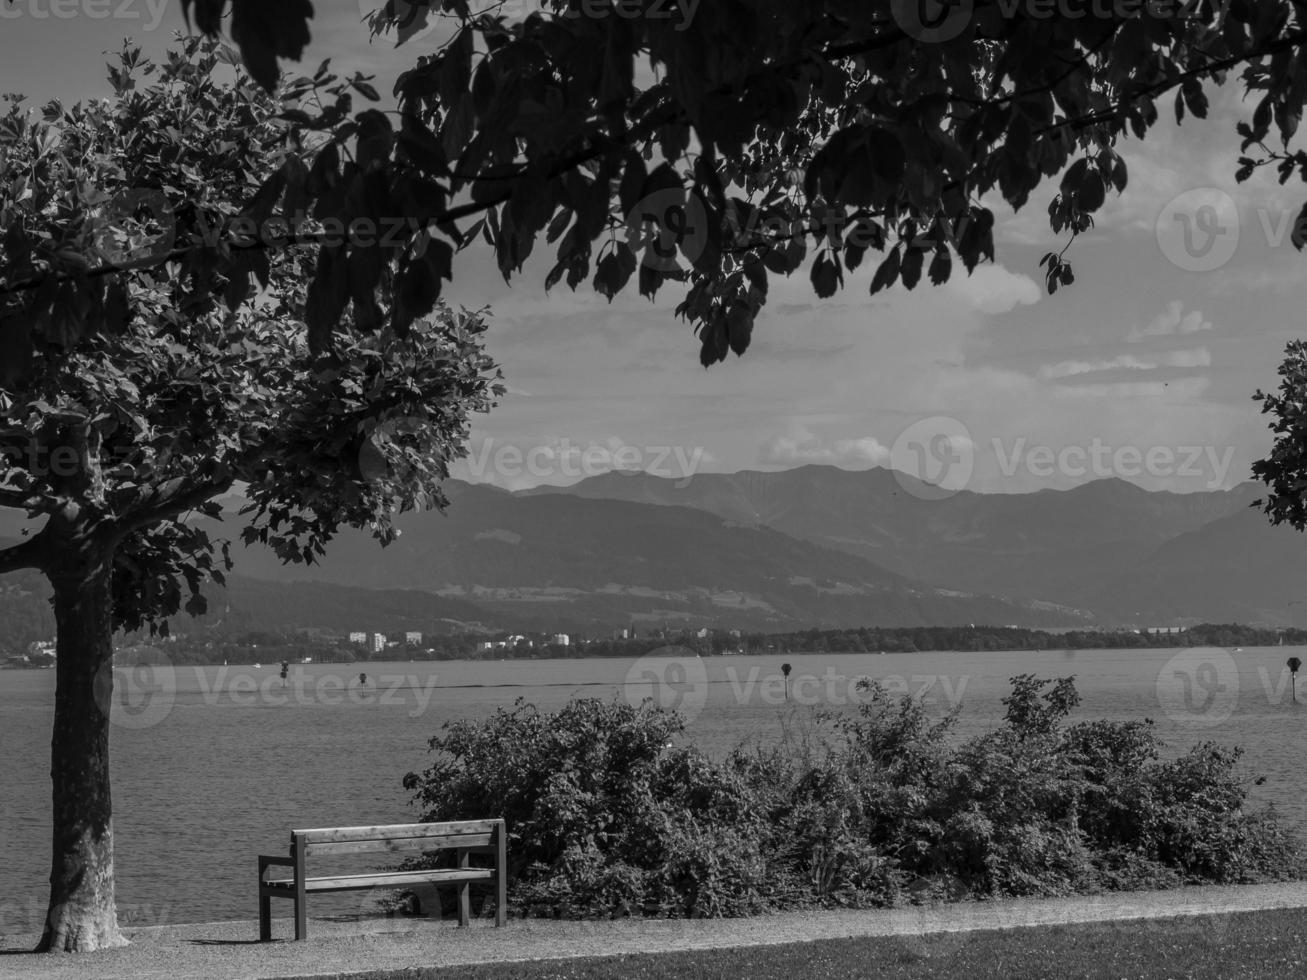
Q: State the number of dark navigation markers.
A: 4